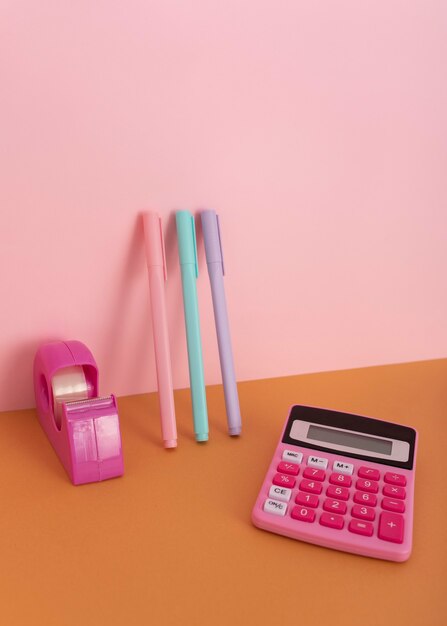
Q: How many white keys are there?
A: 5